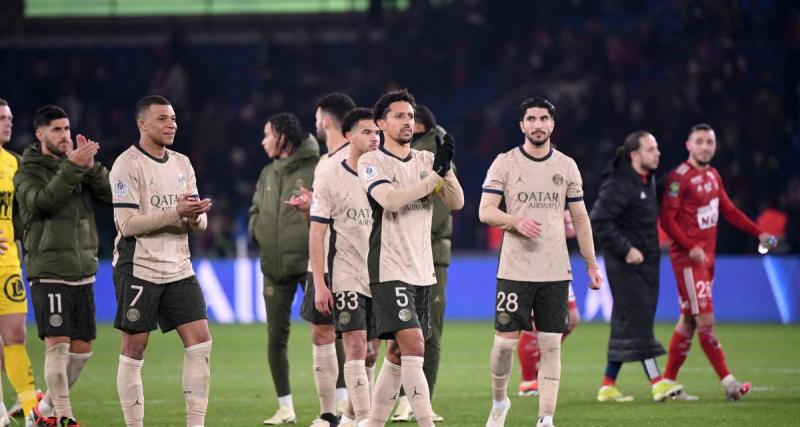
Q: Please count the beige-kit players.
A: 5